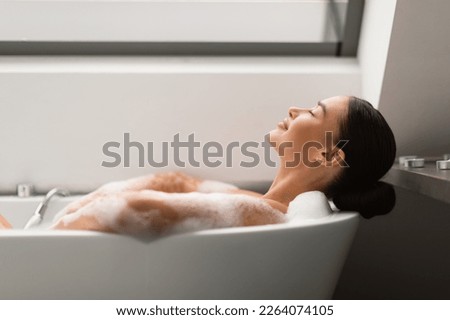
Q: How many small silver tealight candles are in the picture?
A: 3